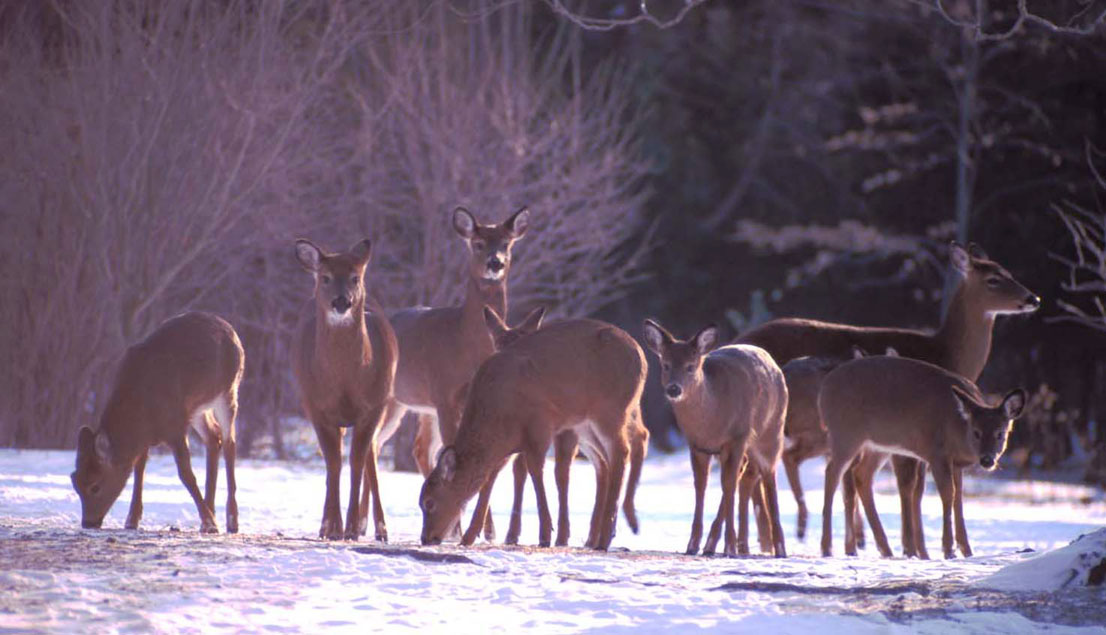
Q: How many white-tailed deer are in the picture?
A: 9